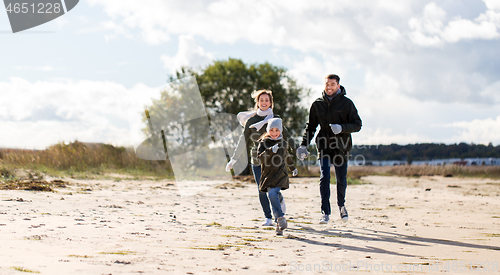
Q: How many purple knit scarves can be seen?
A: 0